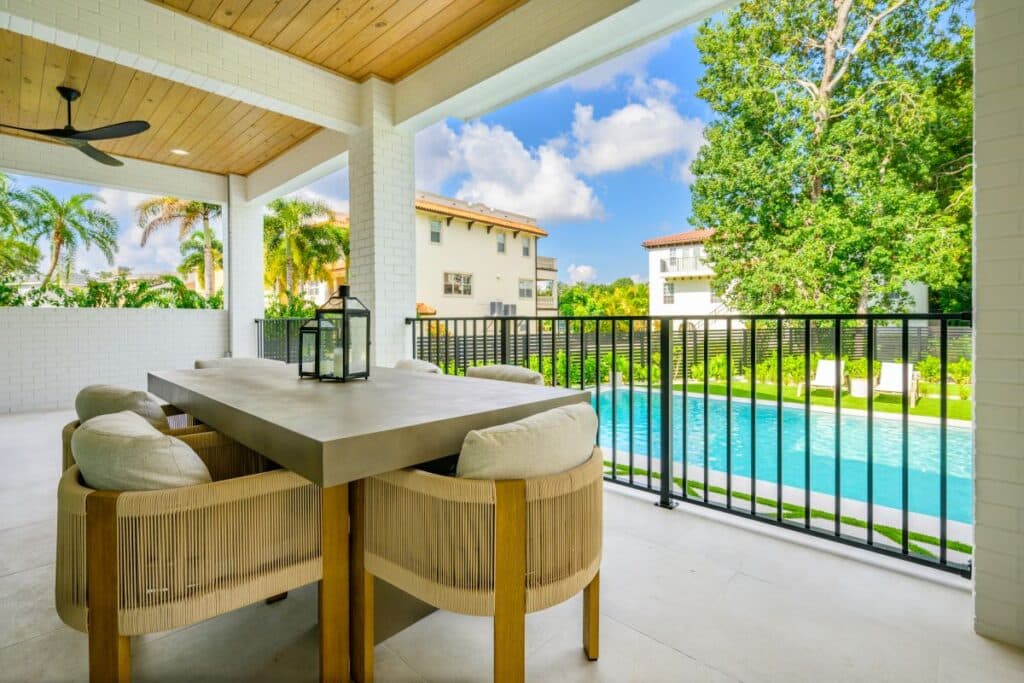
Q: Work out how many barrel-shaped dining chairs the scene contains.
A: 6